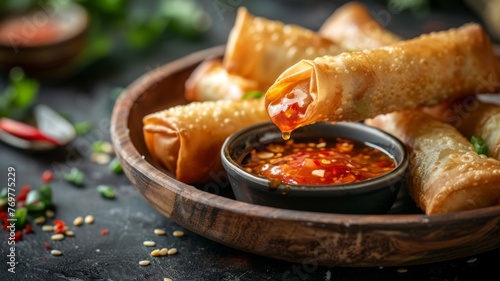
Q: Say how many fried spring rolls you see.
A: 7